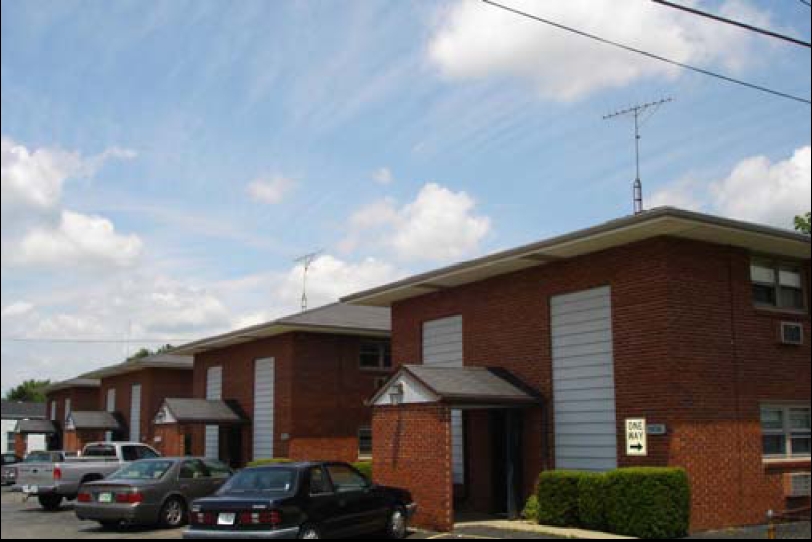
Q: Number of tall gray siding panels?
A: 8